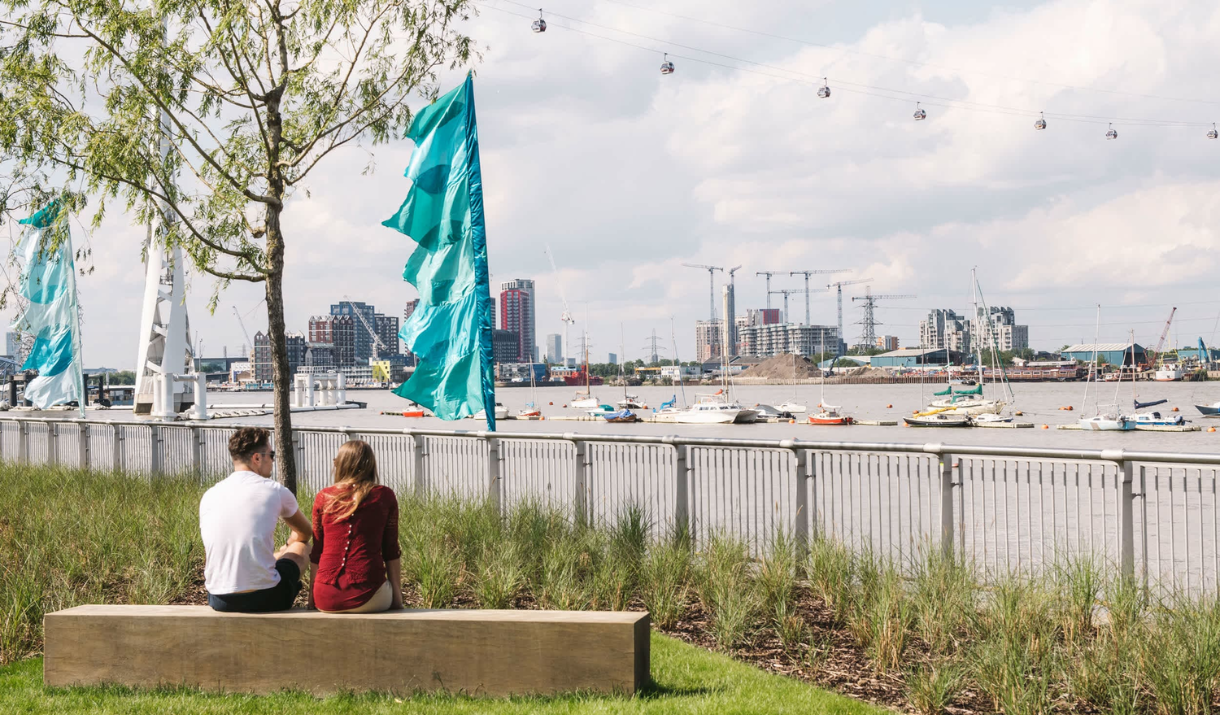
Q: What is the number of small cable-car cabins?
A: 7